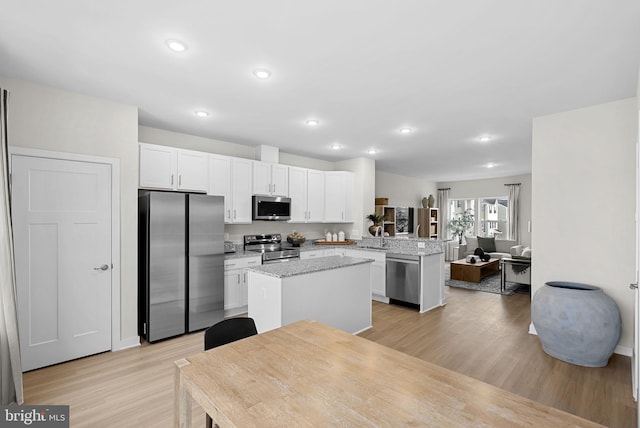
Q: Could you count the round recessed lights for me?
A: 9